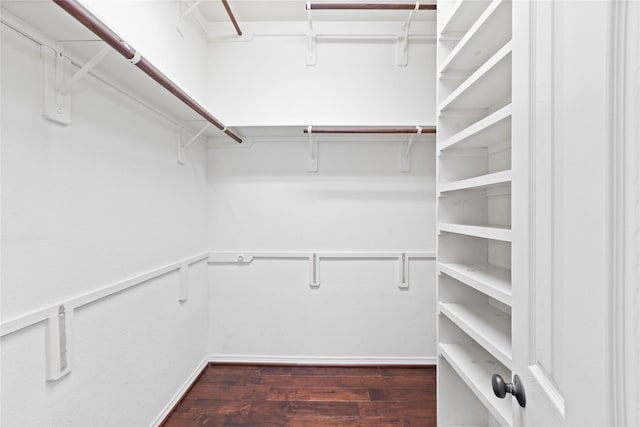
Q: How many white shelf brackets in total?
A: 7